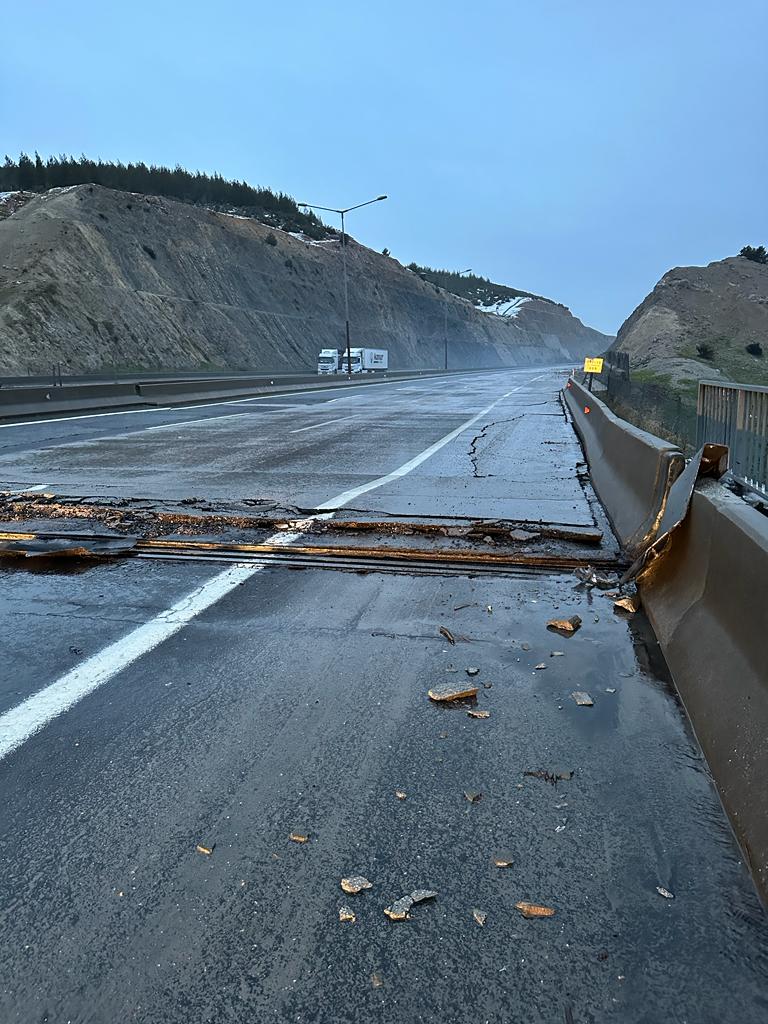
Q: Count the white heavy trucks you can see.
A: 2